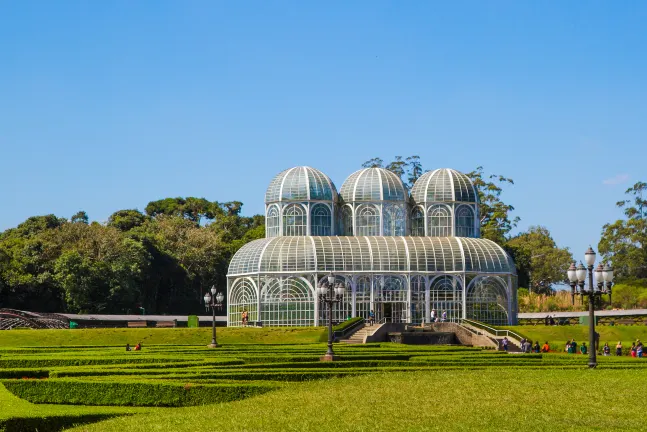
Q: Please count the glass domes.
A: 3